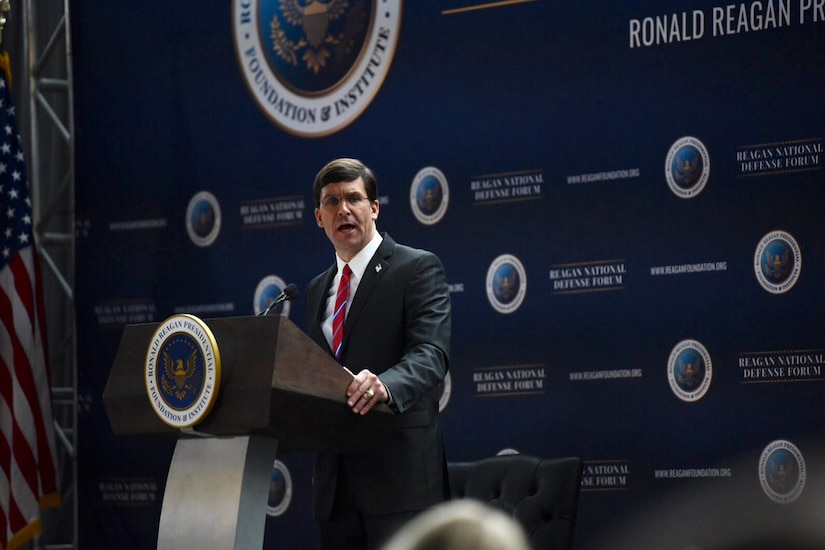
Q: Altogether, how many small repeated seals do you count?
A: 11